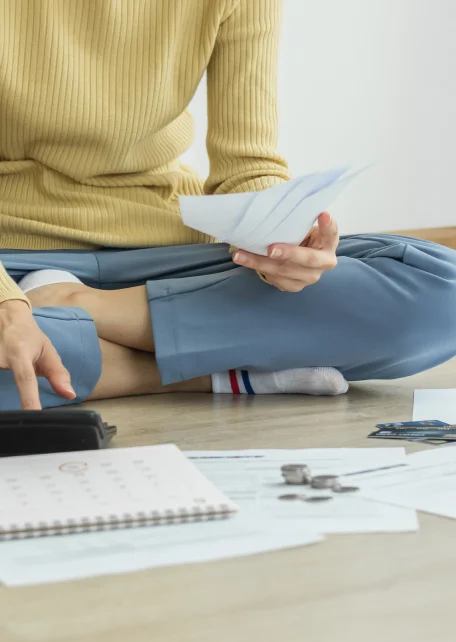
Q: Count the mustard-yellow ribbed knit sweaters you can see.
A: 1